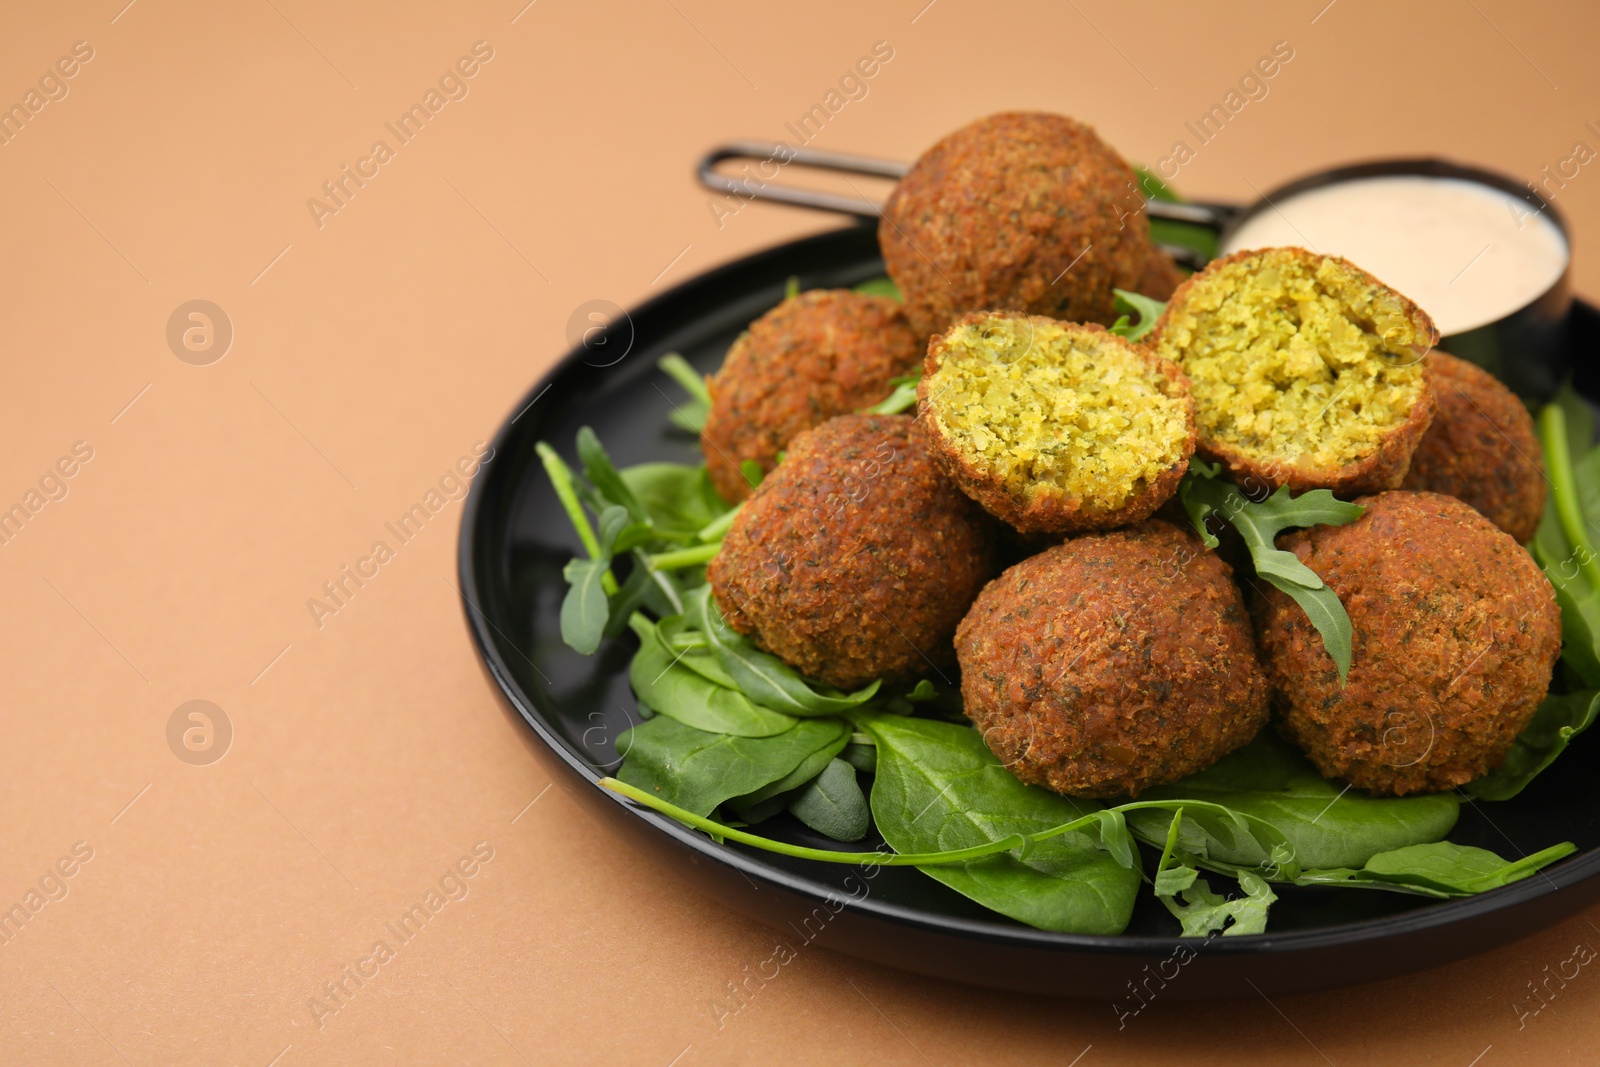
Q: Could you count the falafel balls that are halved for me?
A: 2